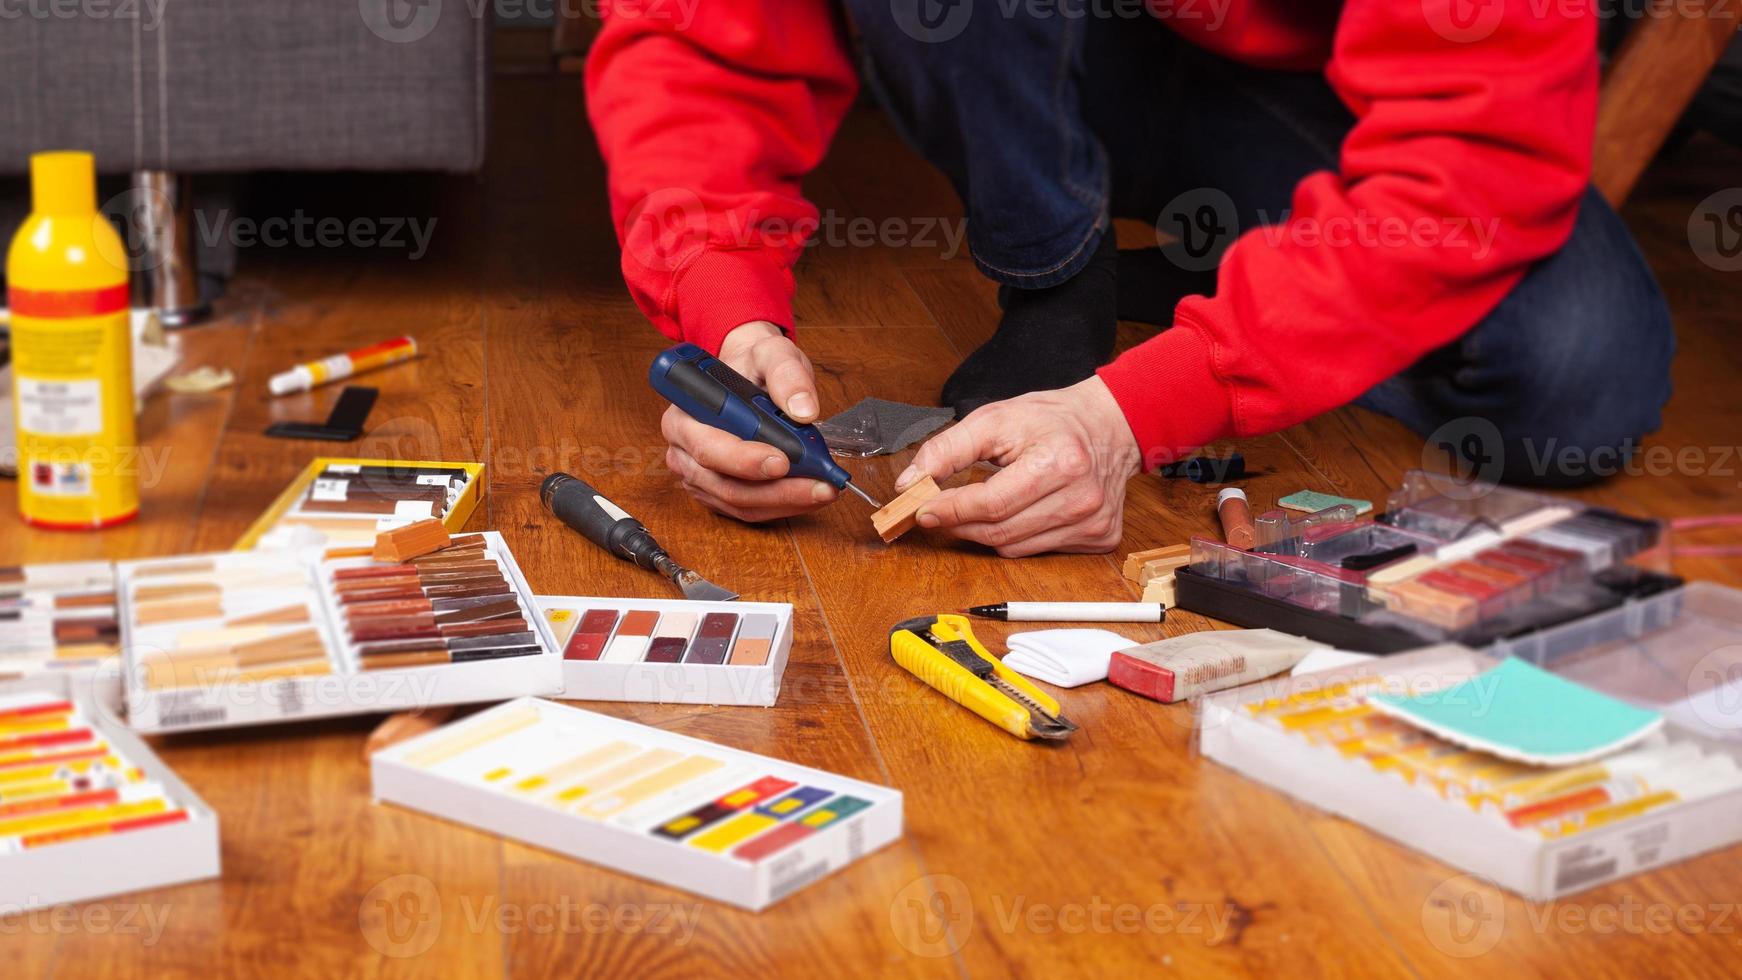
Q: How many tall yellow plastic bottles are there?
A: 1